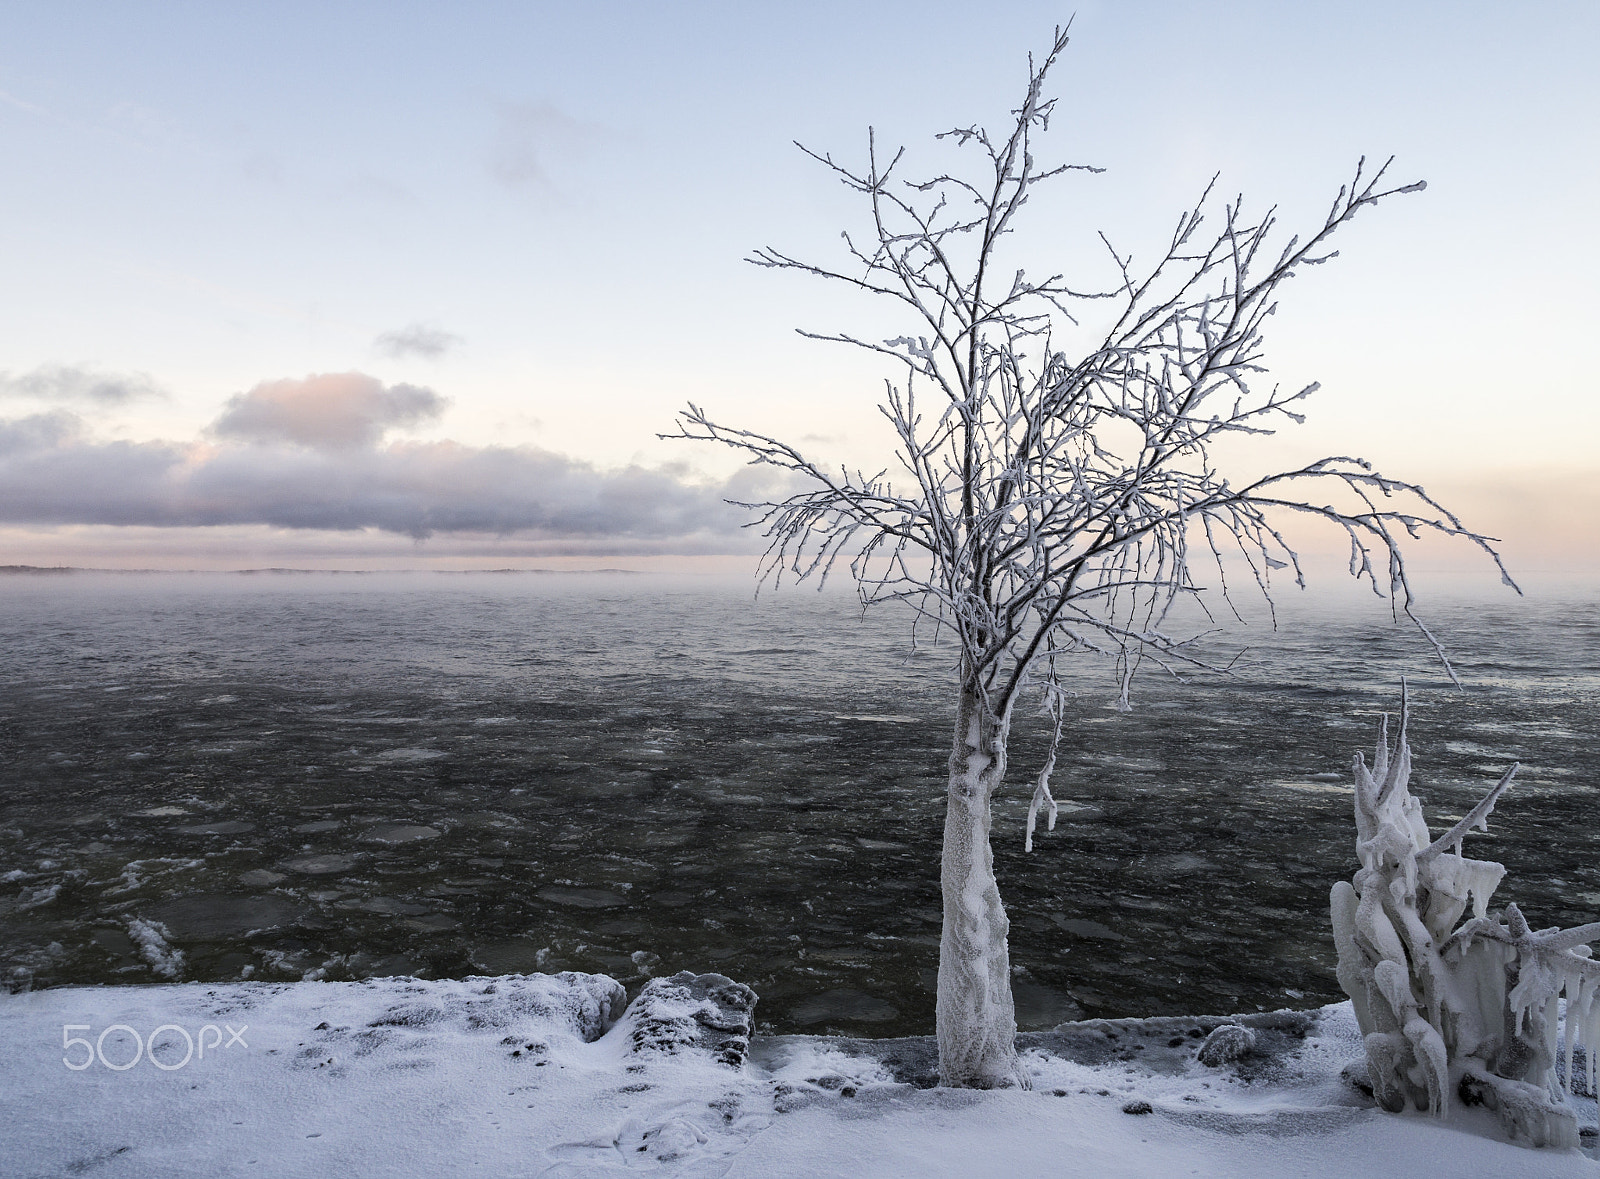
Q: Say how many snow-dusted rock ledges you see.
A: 2